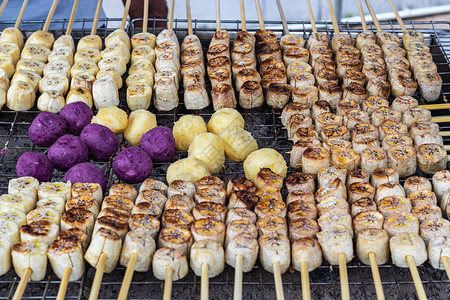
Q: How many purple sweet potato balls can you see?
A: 8